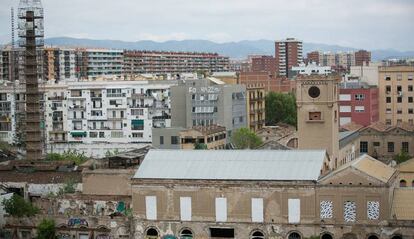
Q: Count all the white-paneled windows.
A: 5